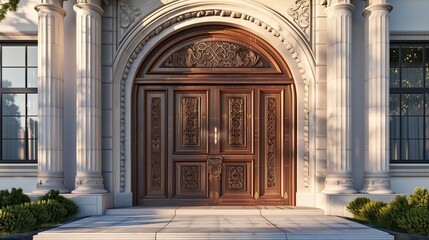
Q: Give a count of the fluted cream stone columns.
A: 4